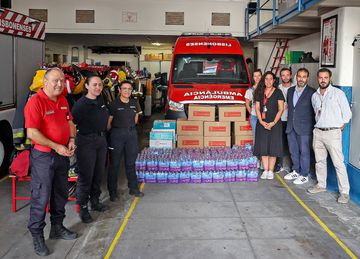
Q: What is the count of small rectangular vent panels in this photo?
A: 4